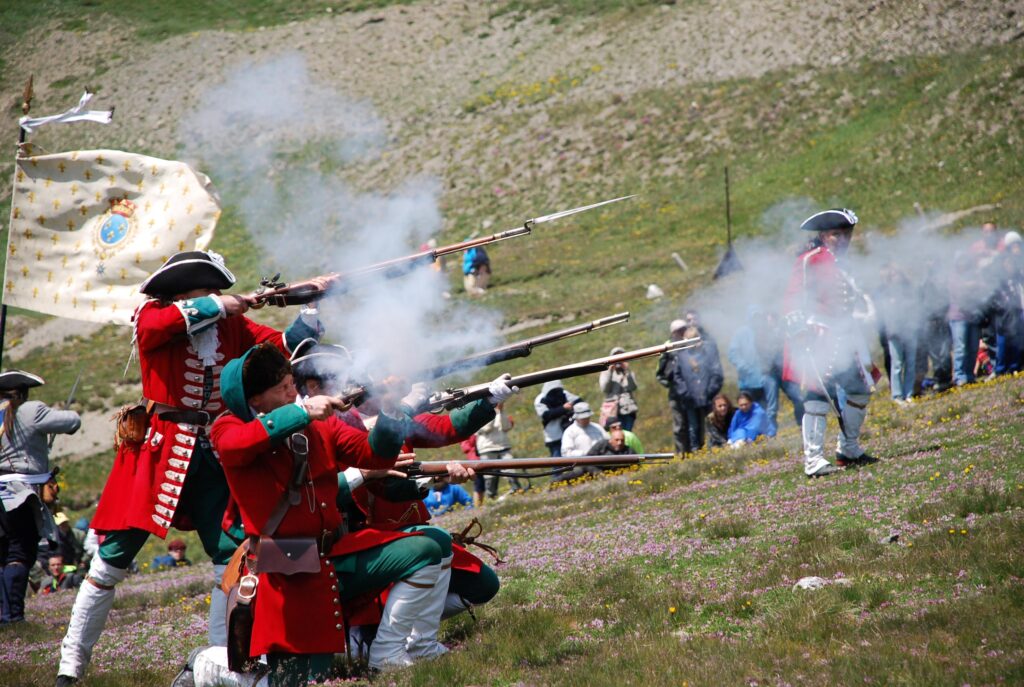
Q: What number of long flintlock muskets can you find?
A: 4